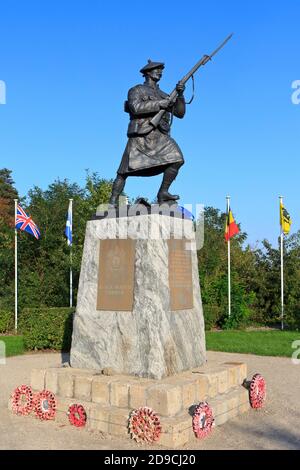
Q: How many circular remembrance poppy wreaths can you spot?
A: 6